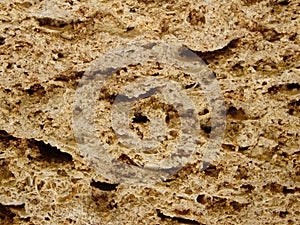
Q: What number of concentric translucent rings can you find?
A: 2